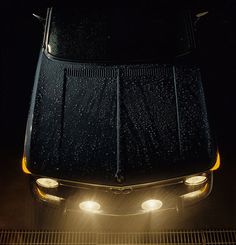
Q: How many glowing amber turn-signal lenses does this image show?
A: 2